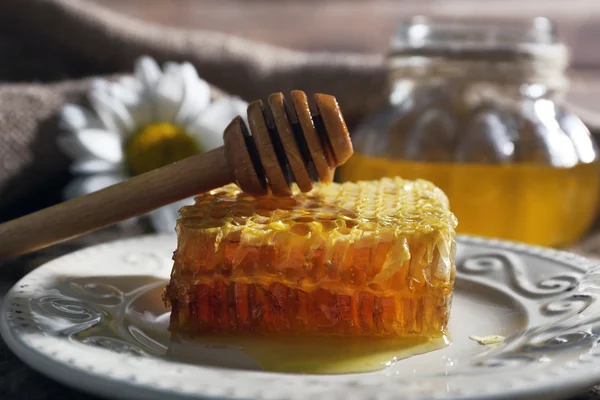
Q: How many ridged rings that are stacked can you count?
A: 5